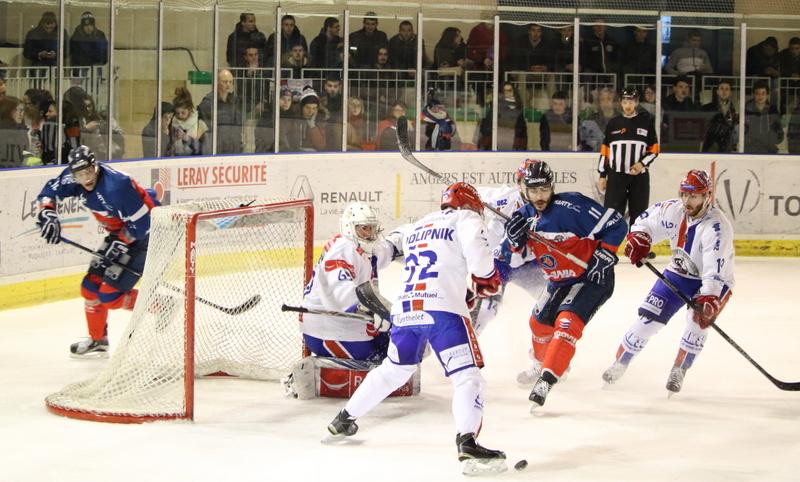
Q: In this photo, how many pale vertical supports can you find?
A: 11